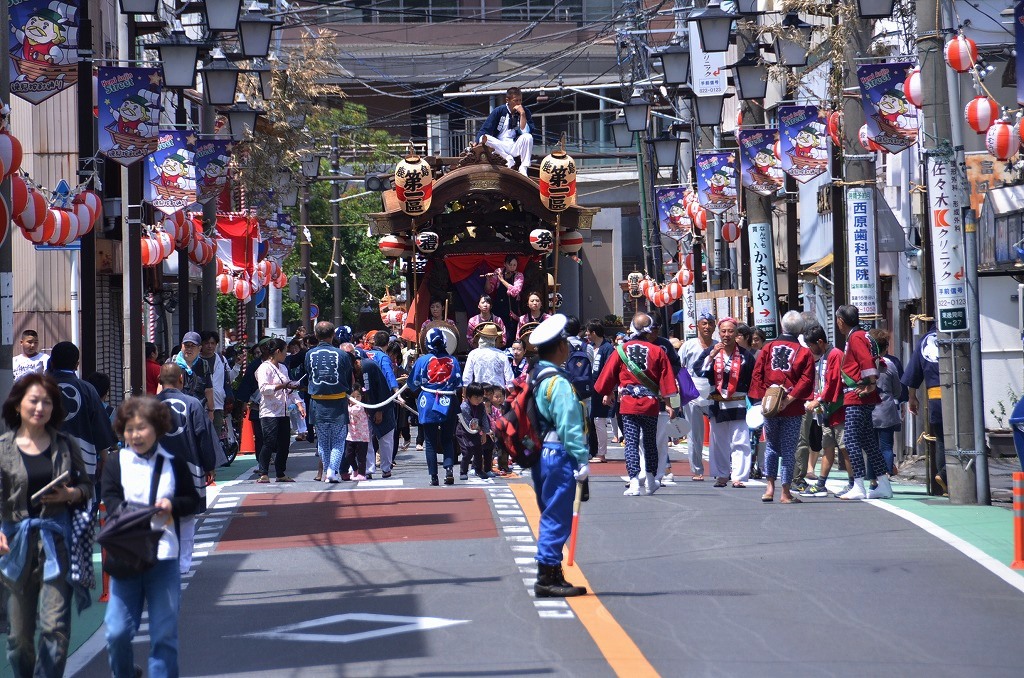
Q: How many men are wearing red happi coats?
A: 4